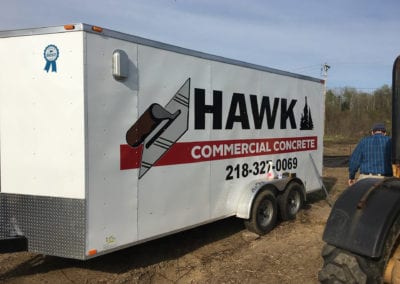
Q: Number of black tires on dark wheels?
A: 2